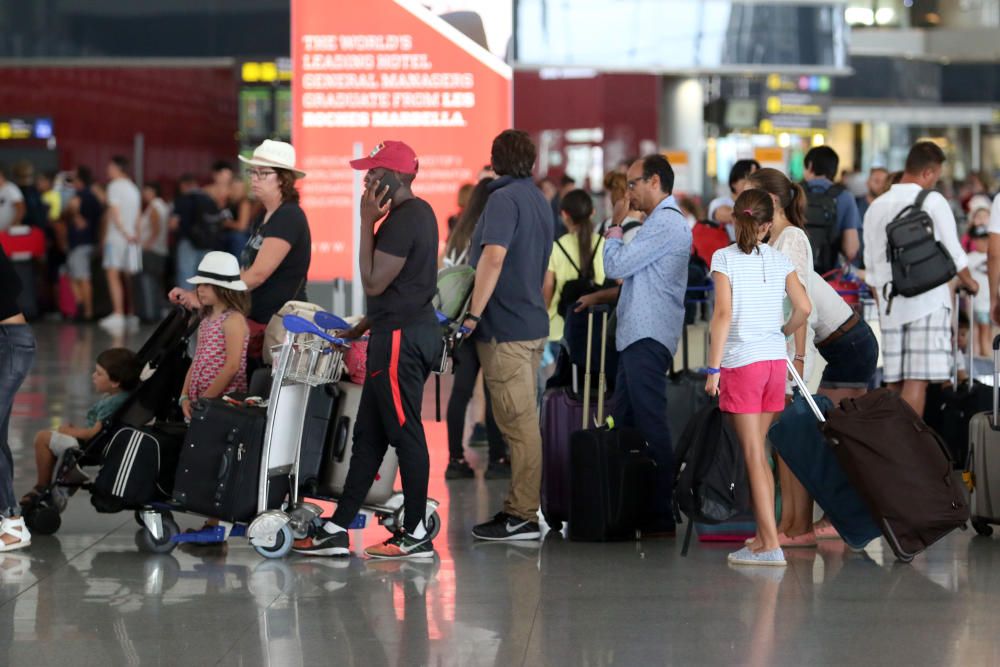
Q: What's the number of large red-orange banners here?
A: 1